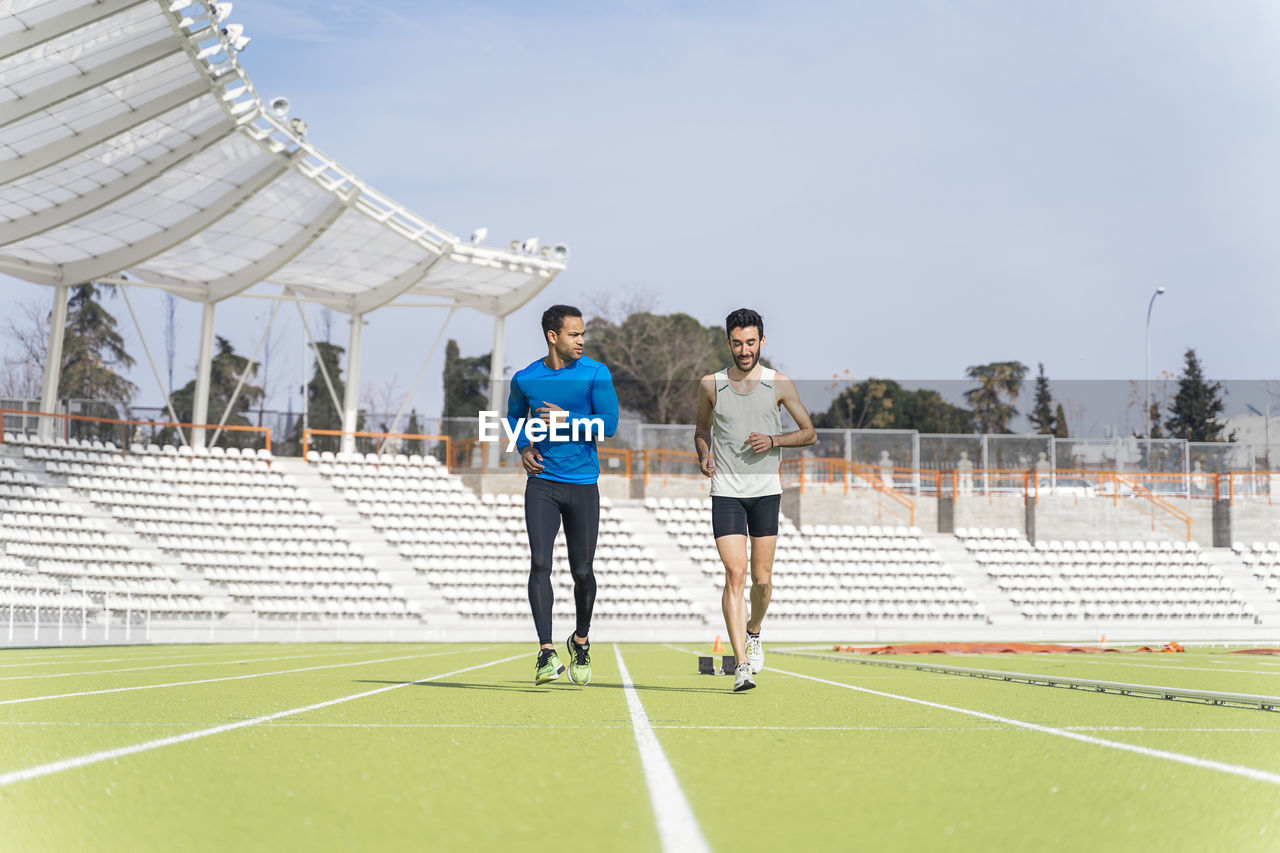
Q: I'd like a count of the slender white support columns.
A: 4